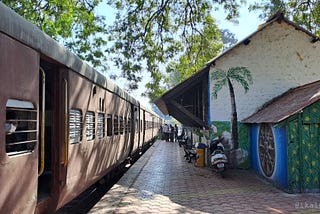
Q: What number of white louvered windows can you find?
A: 3